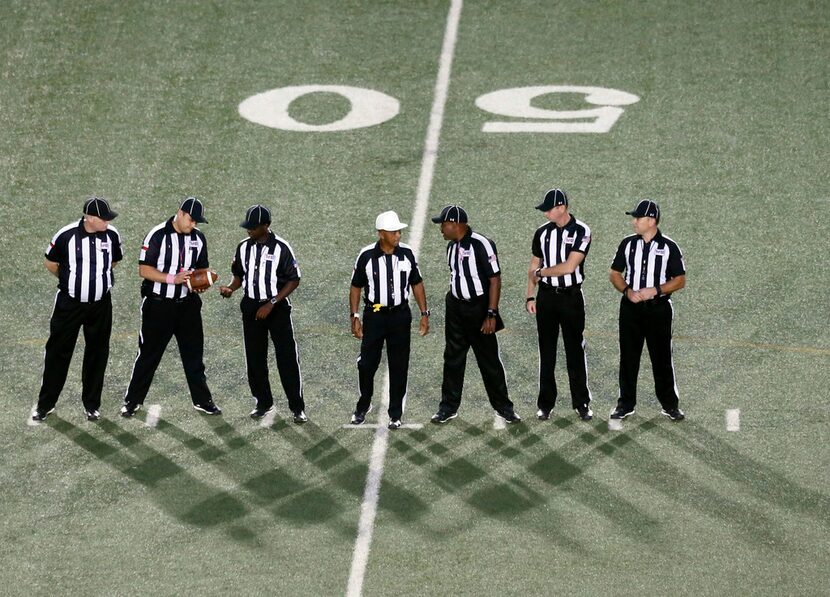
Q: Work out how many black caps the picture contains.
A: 6